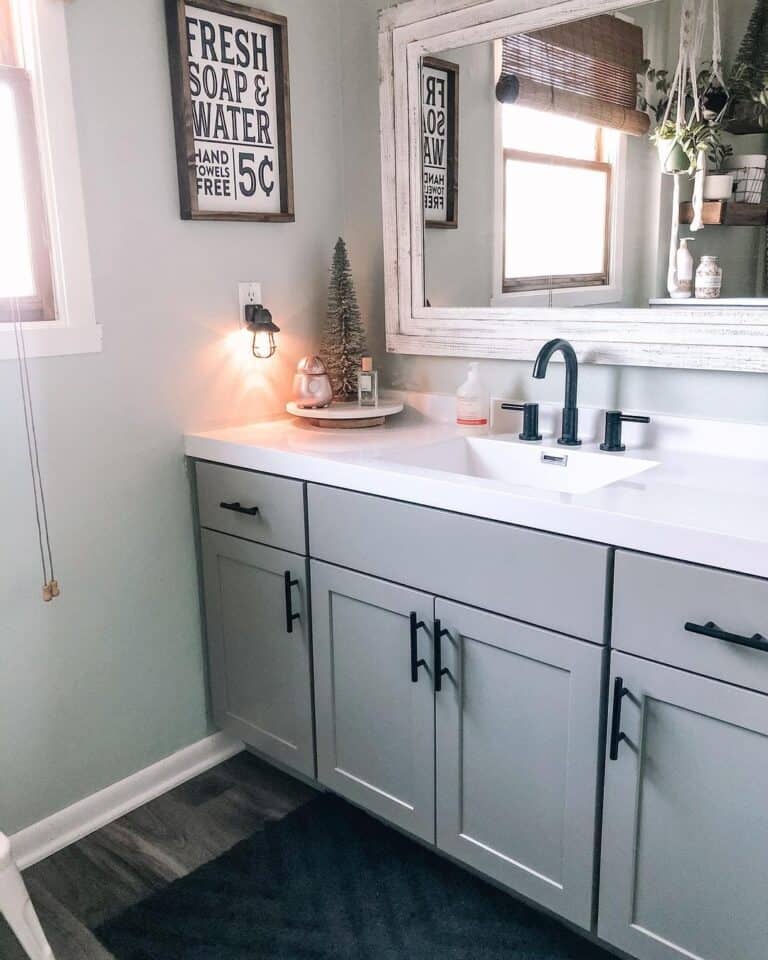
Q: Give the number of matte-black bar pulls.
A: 6